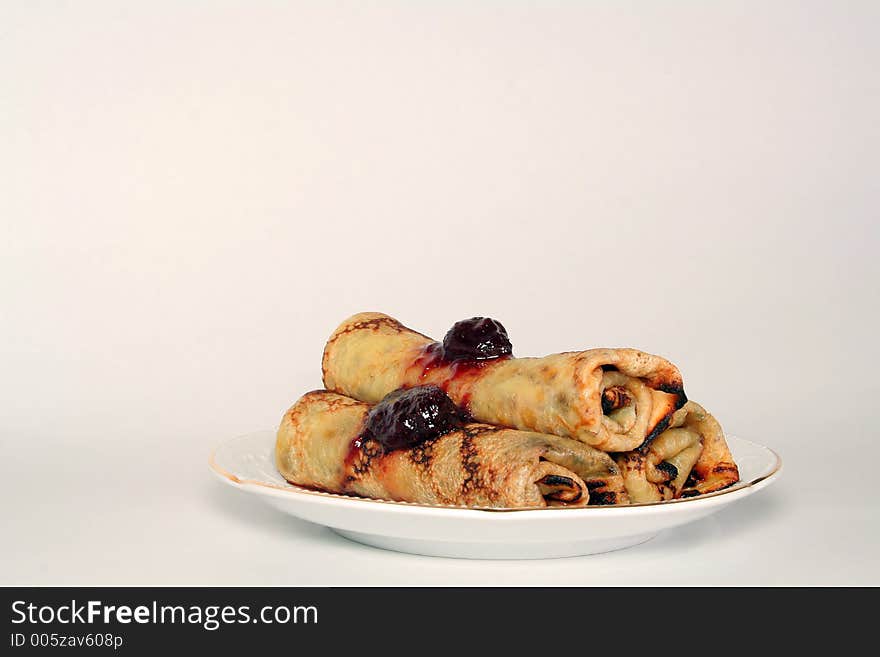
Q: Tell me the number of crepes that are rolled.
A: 3